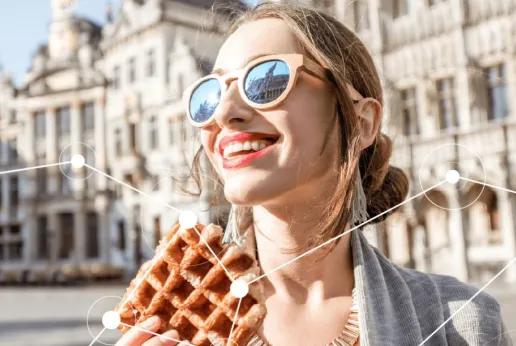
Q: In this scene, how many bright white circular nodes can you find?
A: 5